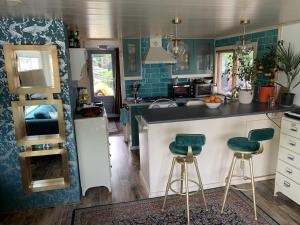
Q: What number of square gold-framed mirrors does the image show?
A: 3